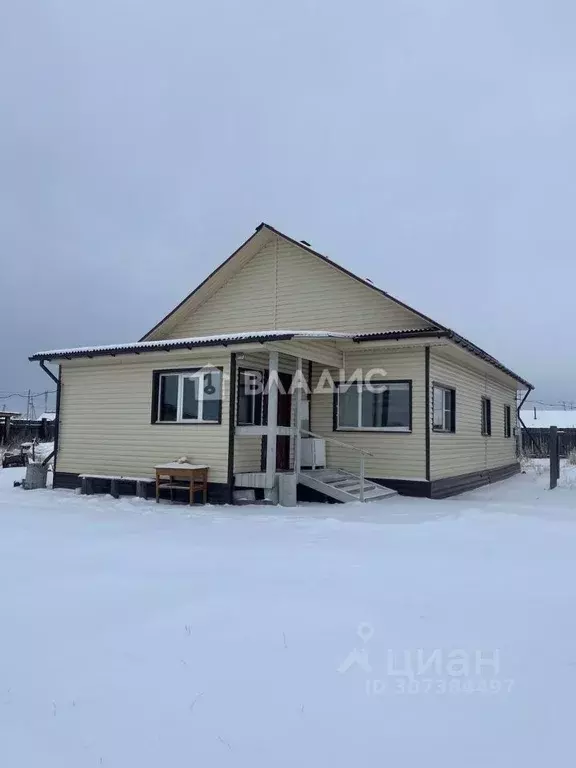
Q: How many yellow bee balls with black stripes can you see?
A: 0